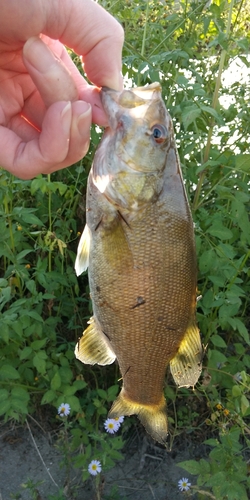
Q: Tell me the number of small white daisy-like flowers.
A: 5